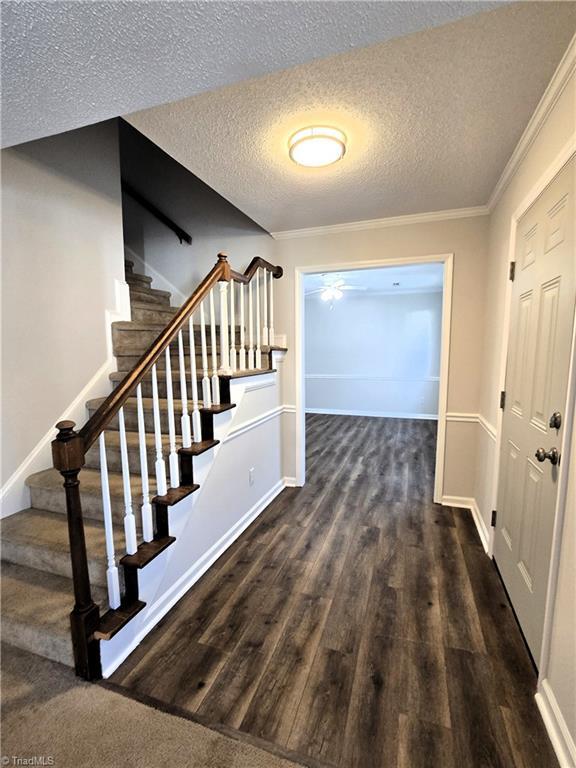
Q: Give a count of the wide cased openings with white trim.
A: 1